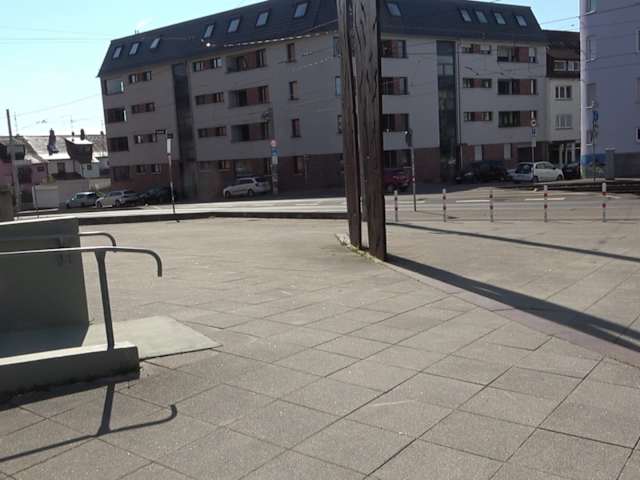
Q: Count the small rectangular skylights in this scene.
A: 12